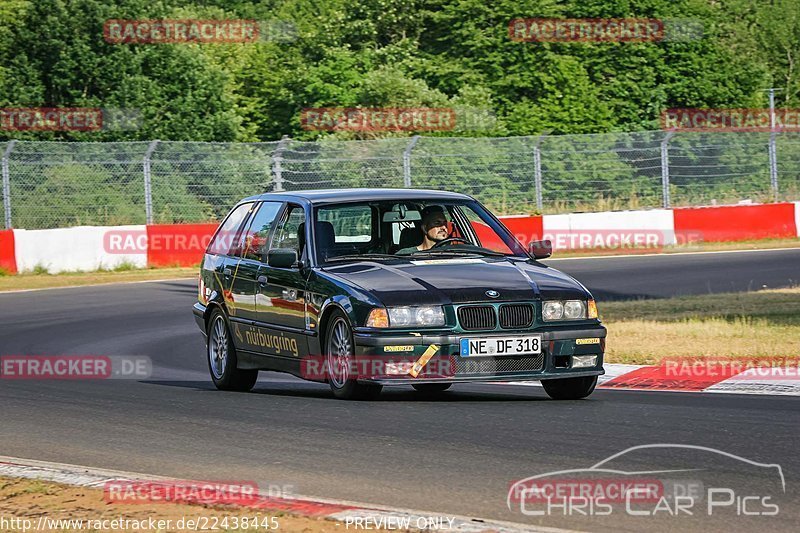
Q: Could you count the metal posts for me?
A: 7